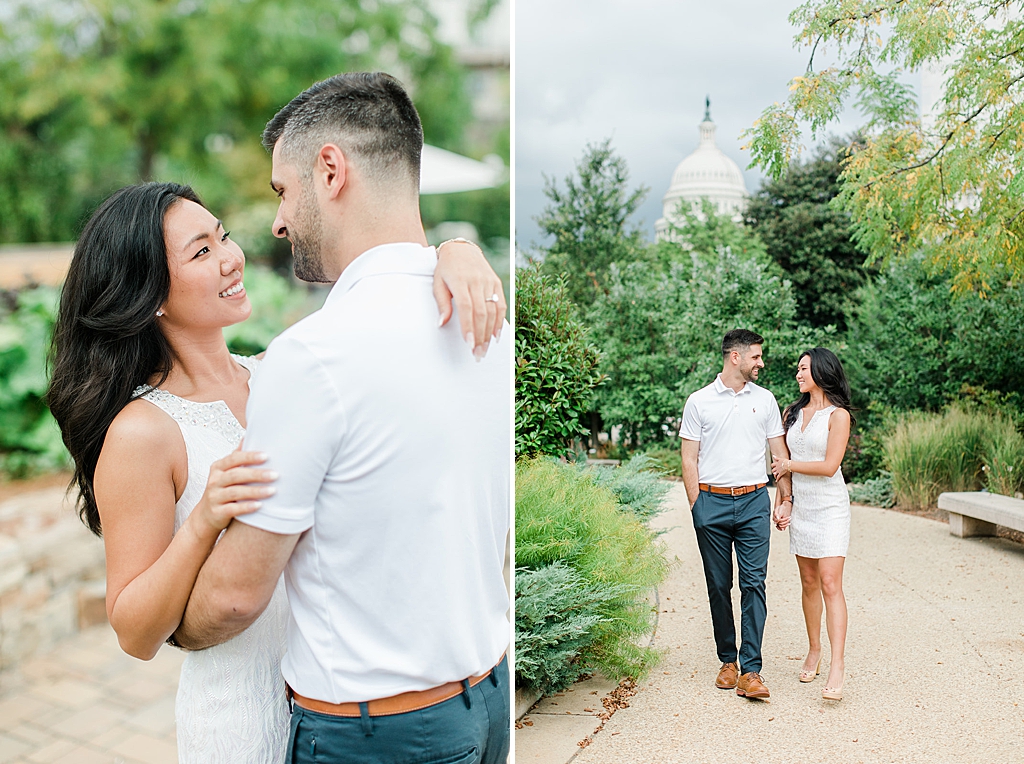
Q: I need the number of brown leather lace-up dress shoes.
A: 2